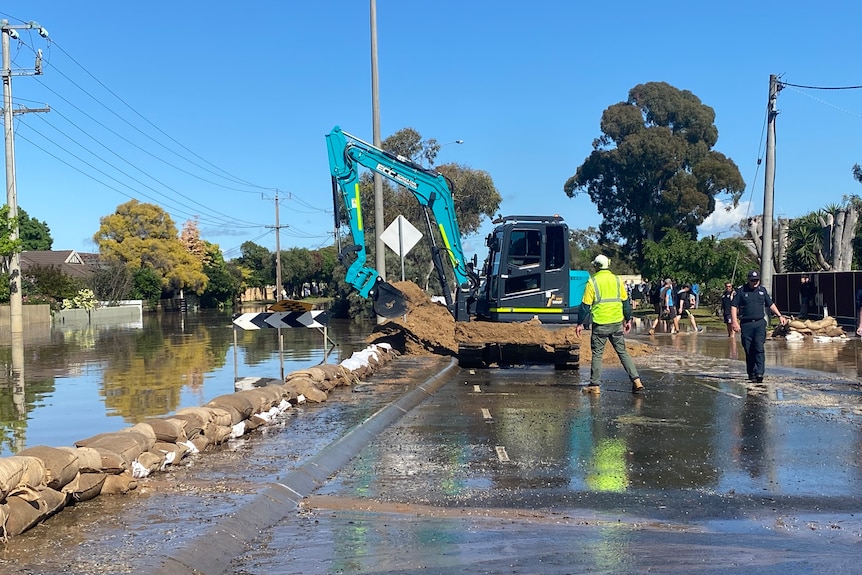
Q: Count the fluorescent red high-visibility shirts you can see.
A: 0